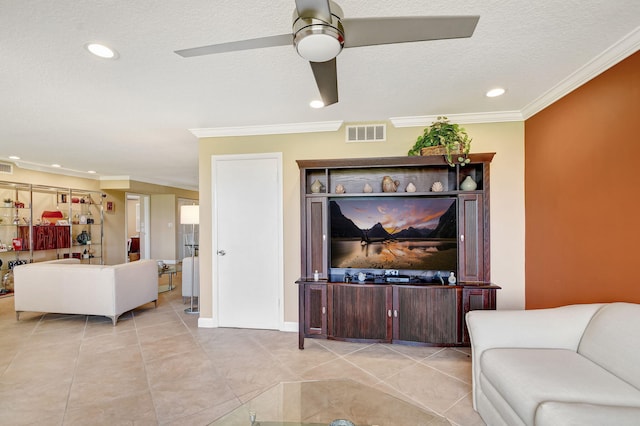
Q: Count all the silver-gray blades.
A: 4